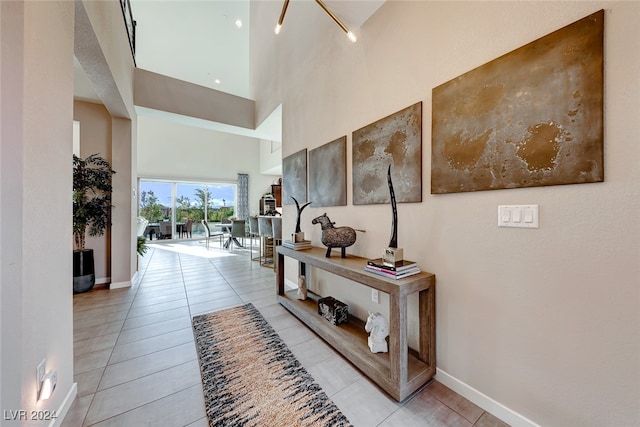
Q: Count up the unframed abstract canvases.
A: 4